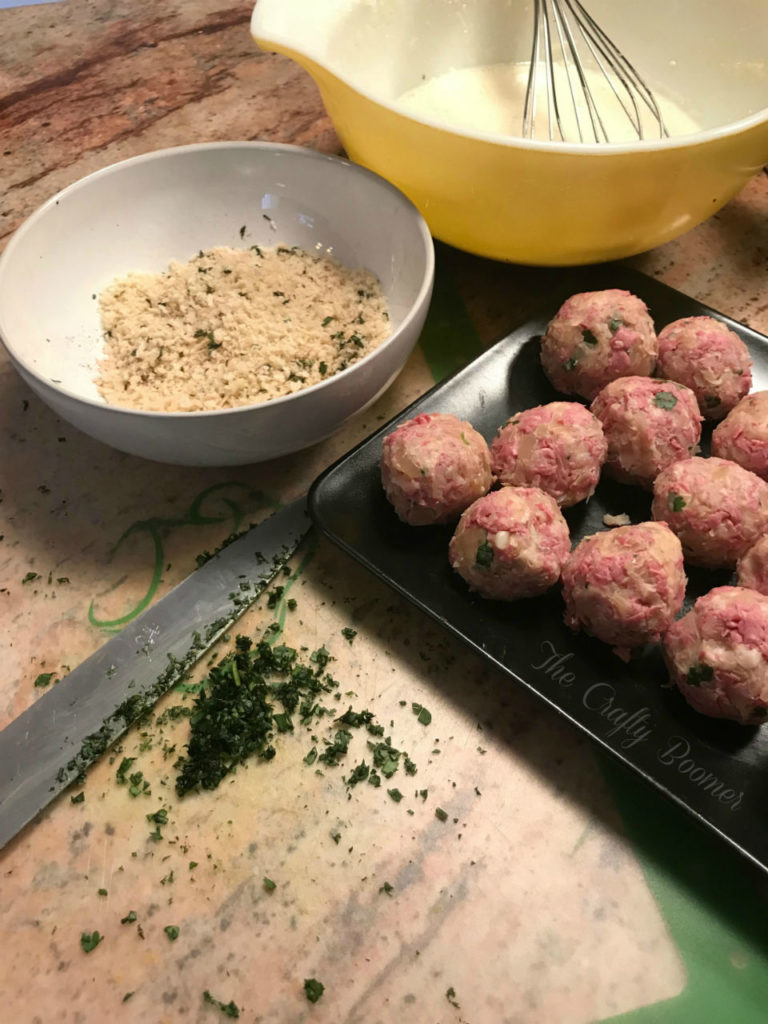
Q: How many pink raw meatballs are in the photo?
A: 11